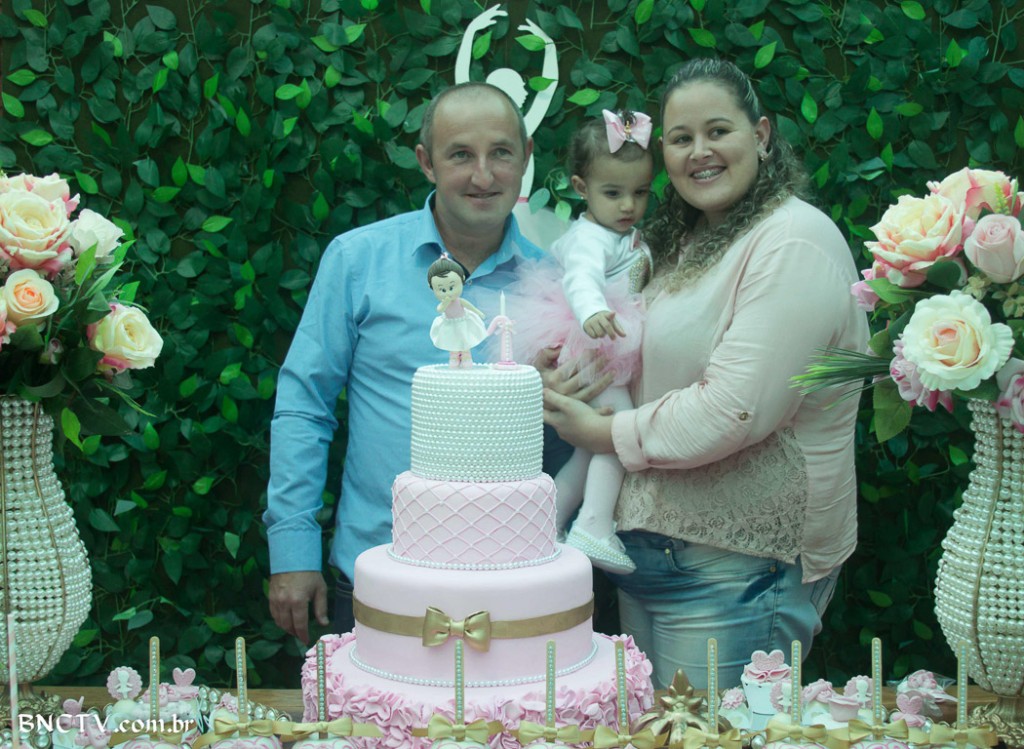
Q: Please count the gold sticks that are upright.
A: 10